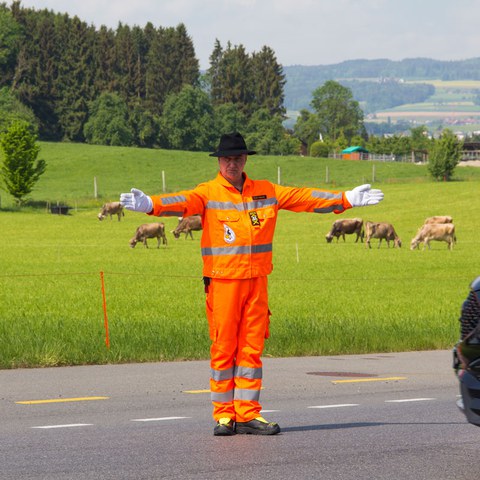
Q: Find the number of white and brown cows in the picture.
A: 7